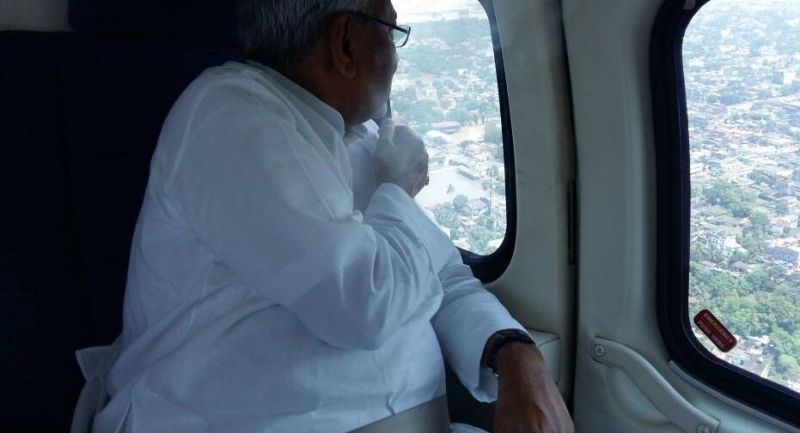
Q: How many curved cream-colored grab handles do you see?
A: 1